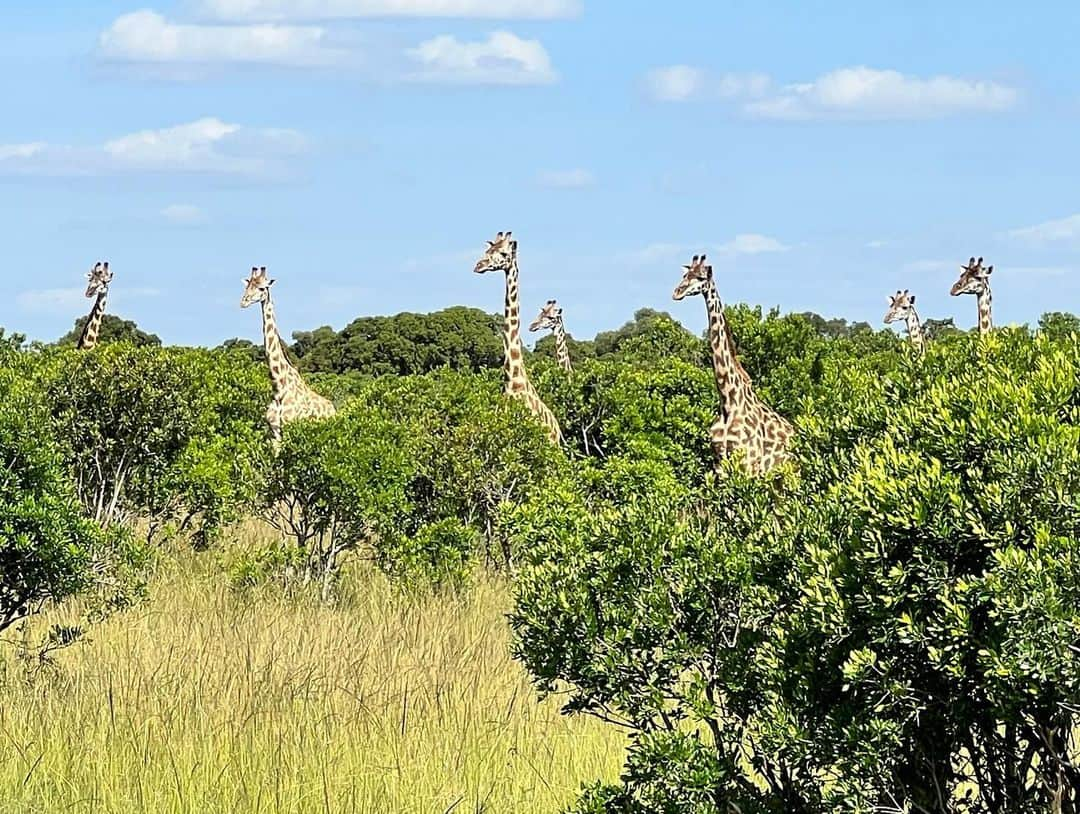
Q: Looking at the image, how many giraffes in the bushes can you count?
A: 7